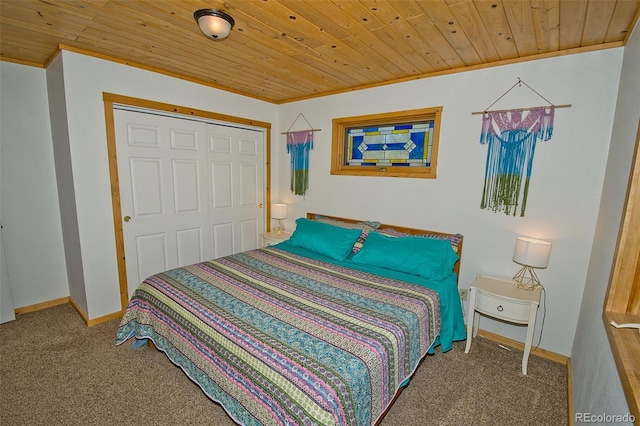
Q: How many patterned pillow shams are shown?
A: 2